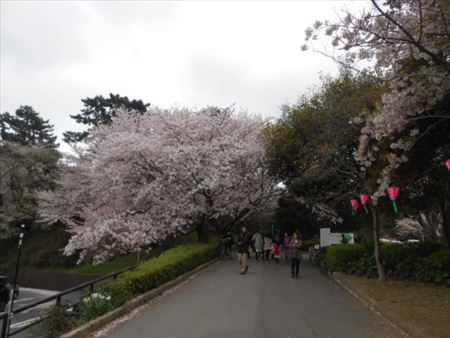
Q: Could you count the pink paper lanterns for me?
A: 4